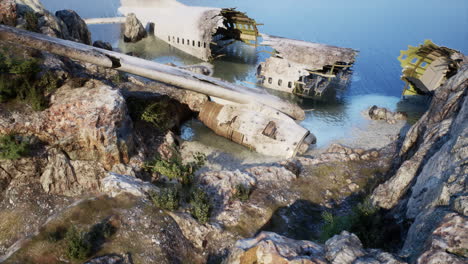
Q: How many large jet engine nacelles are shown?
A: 1